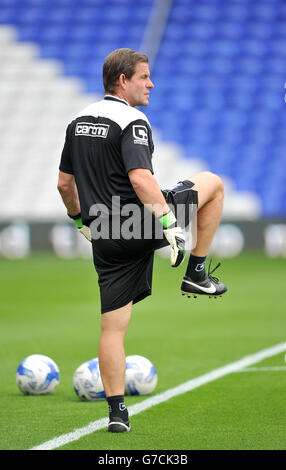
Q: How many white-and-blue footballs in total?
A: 3